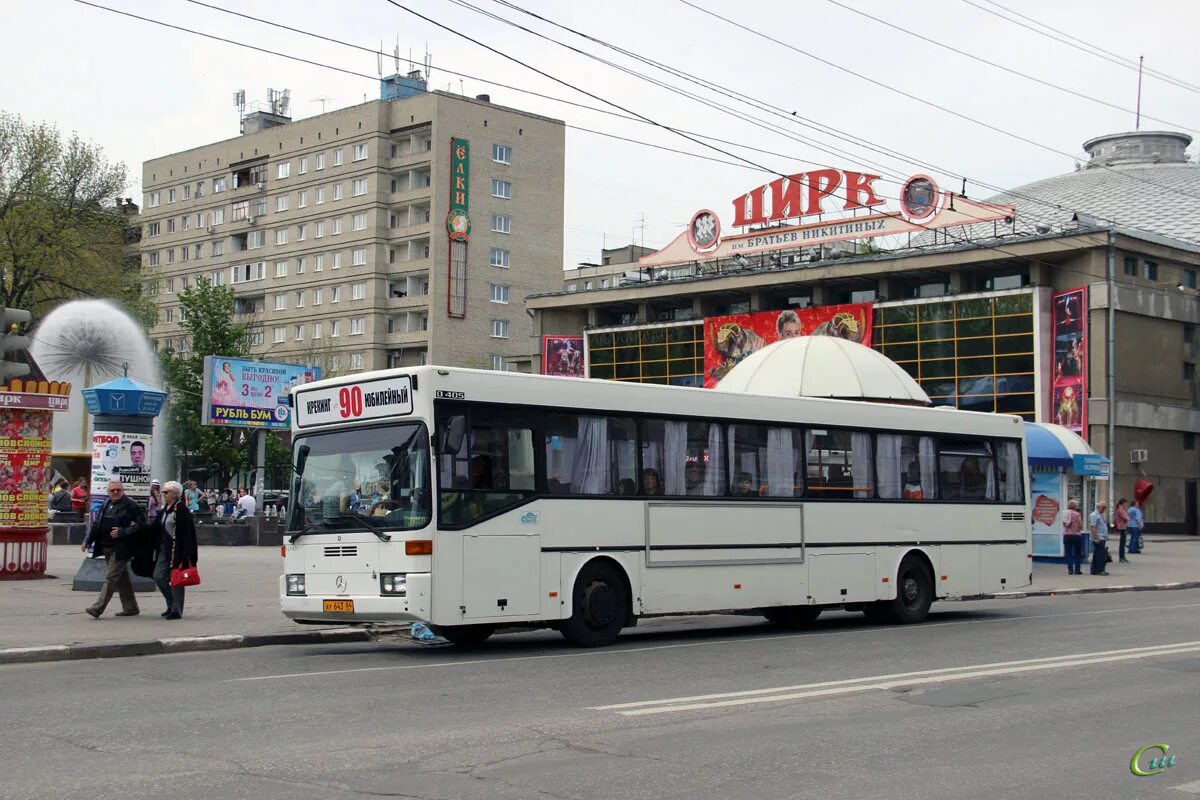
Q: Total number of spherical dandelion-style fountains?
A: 1